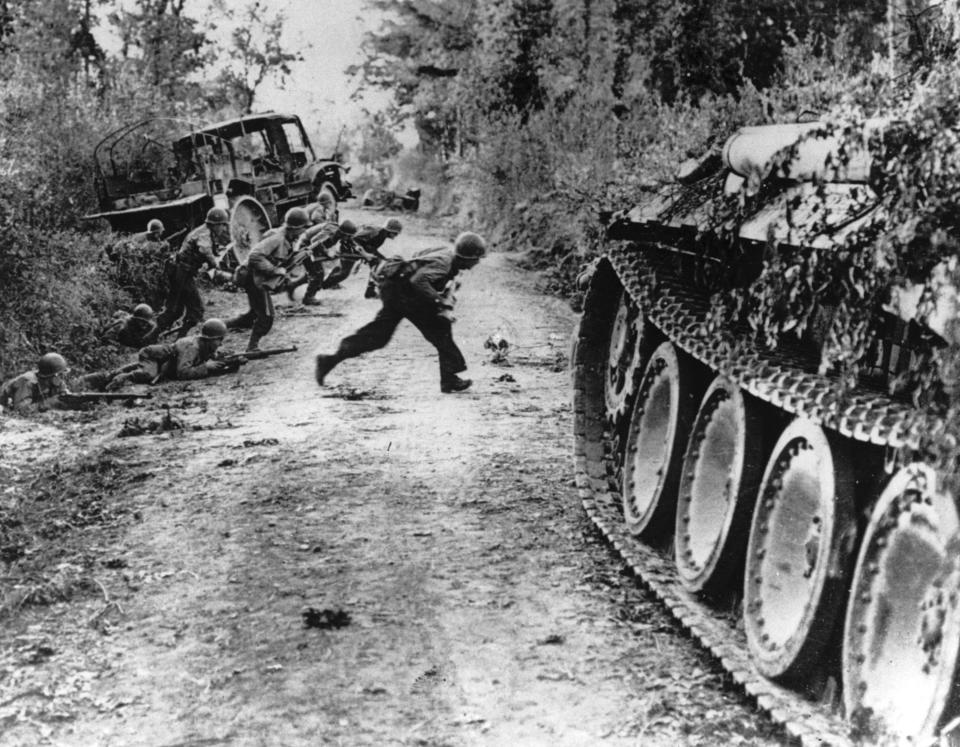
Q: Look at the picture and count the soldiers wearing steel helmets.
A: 10